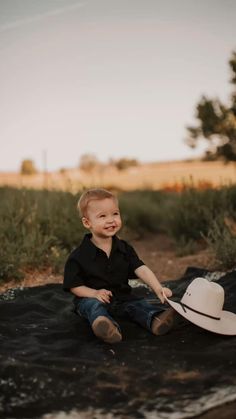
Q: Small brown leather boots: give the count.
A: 2